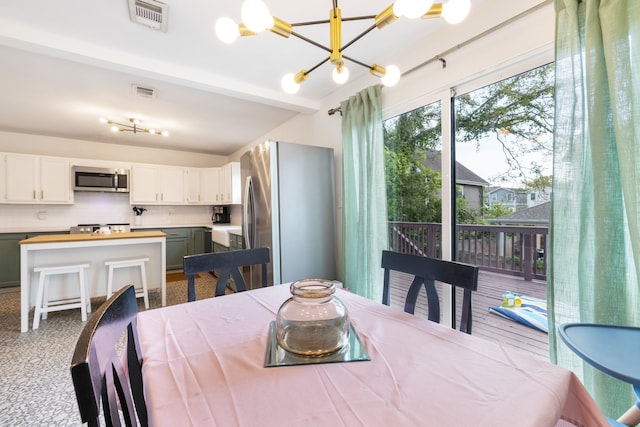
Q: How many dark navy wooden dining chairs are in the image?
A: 3